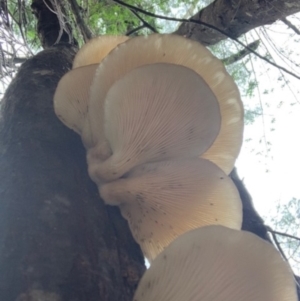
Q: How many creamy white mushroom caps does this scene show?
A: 6